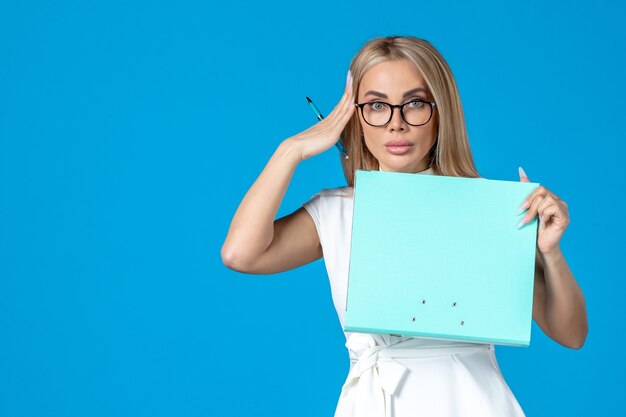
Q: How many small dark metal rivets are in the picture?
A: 4